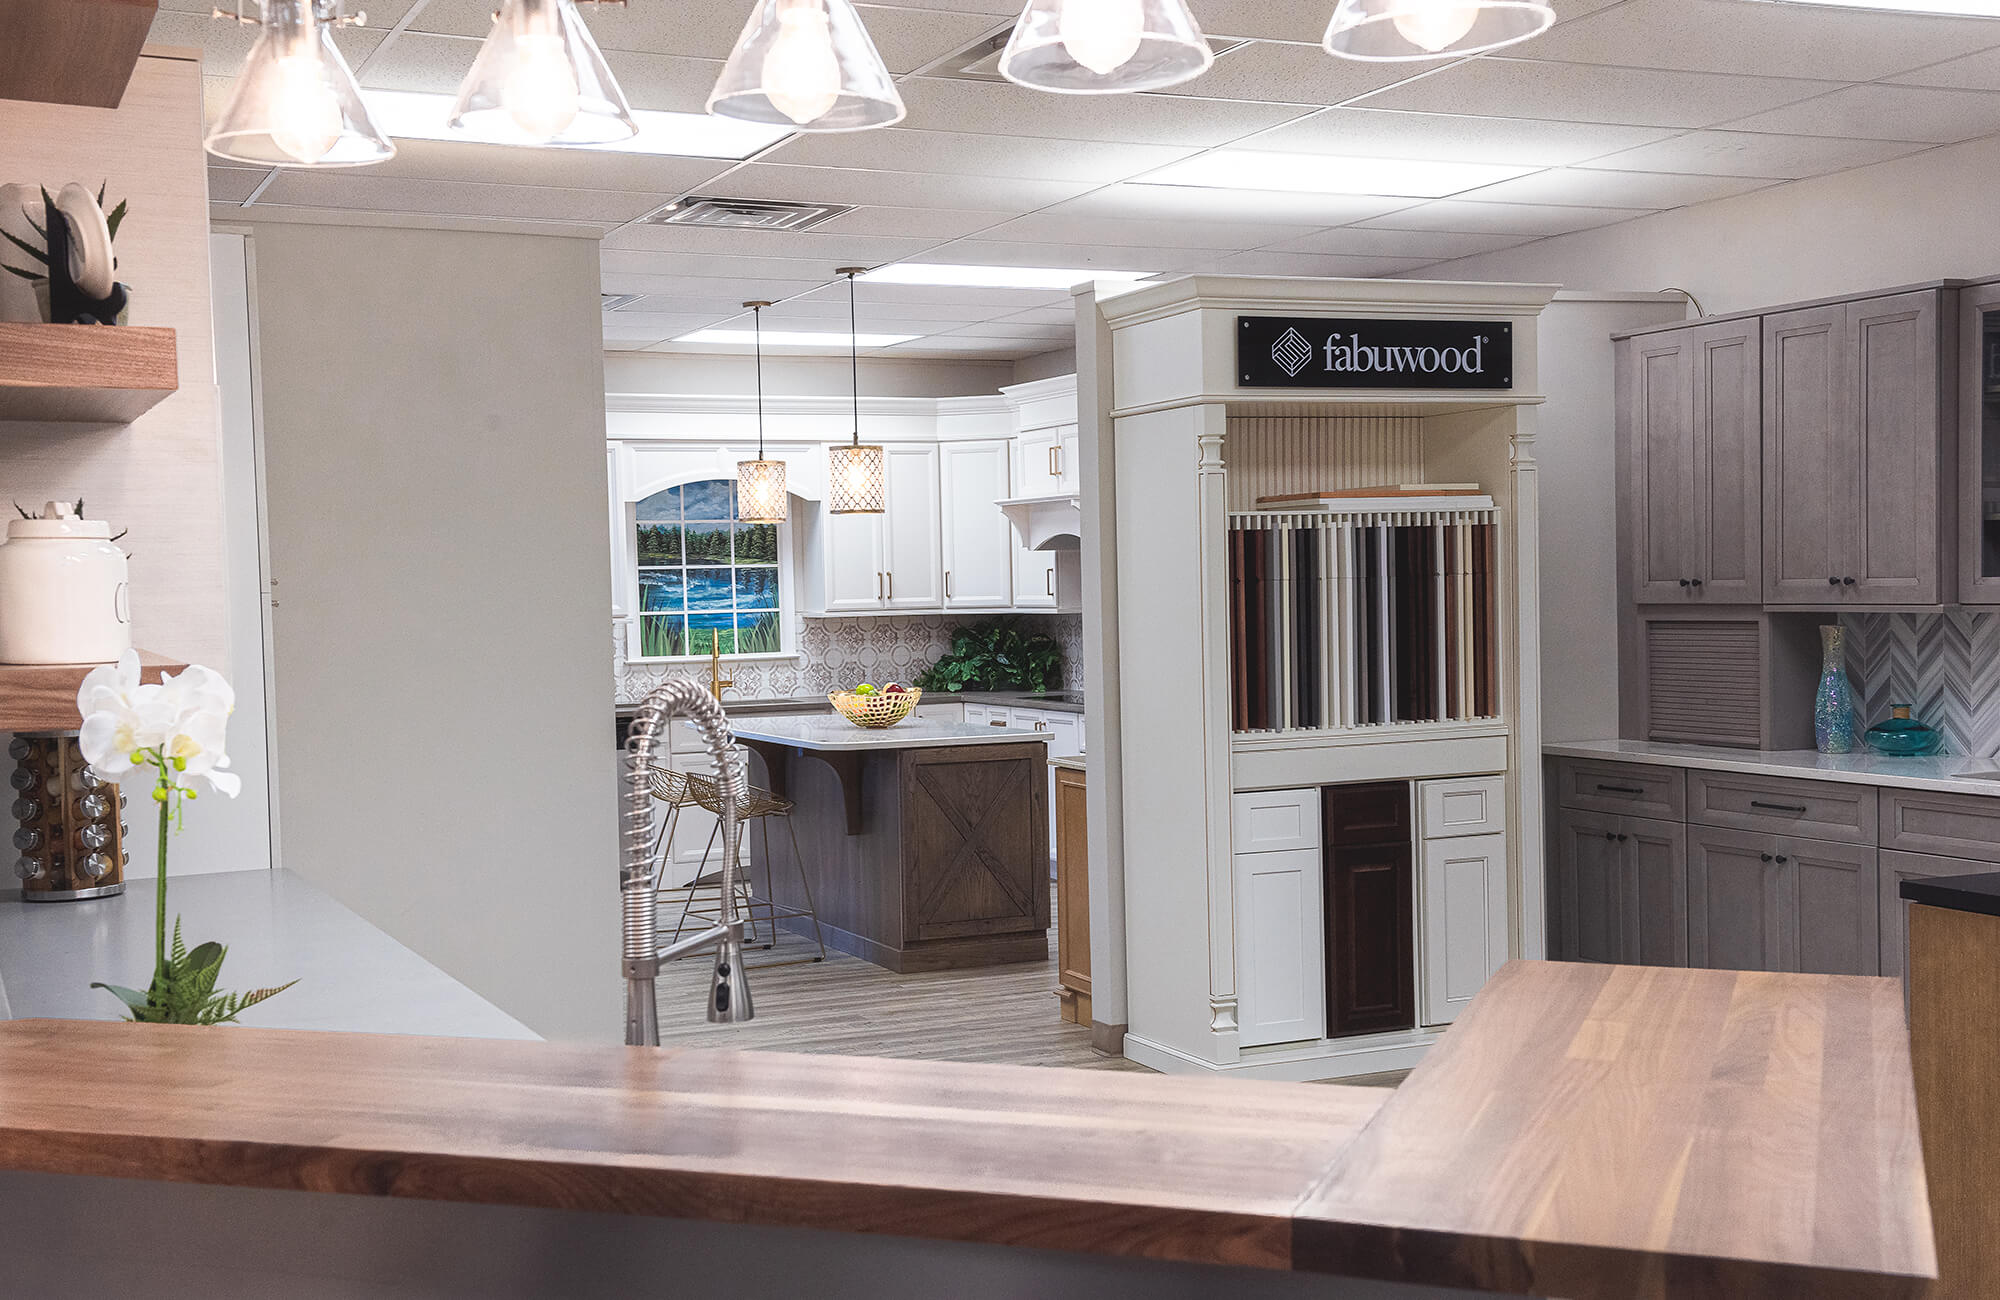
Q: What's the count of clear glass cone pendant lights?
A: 5